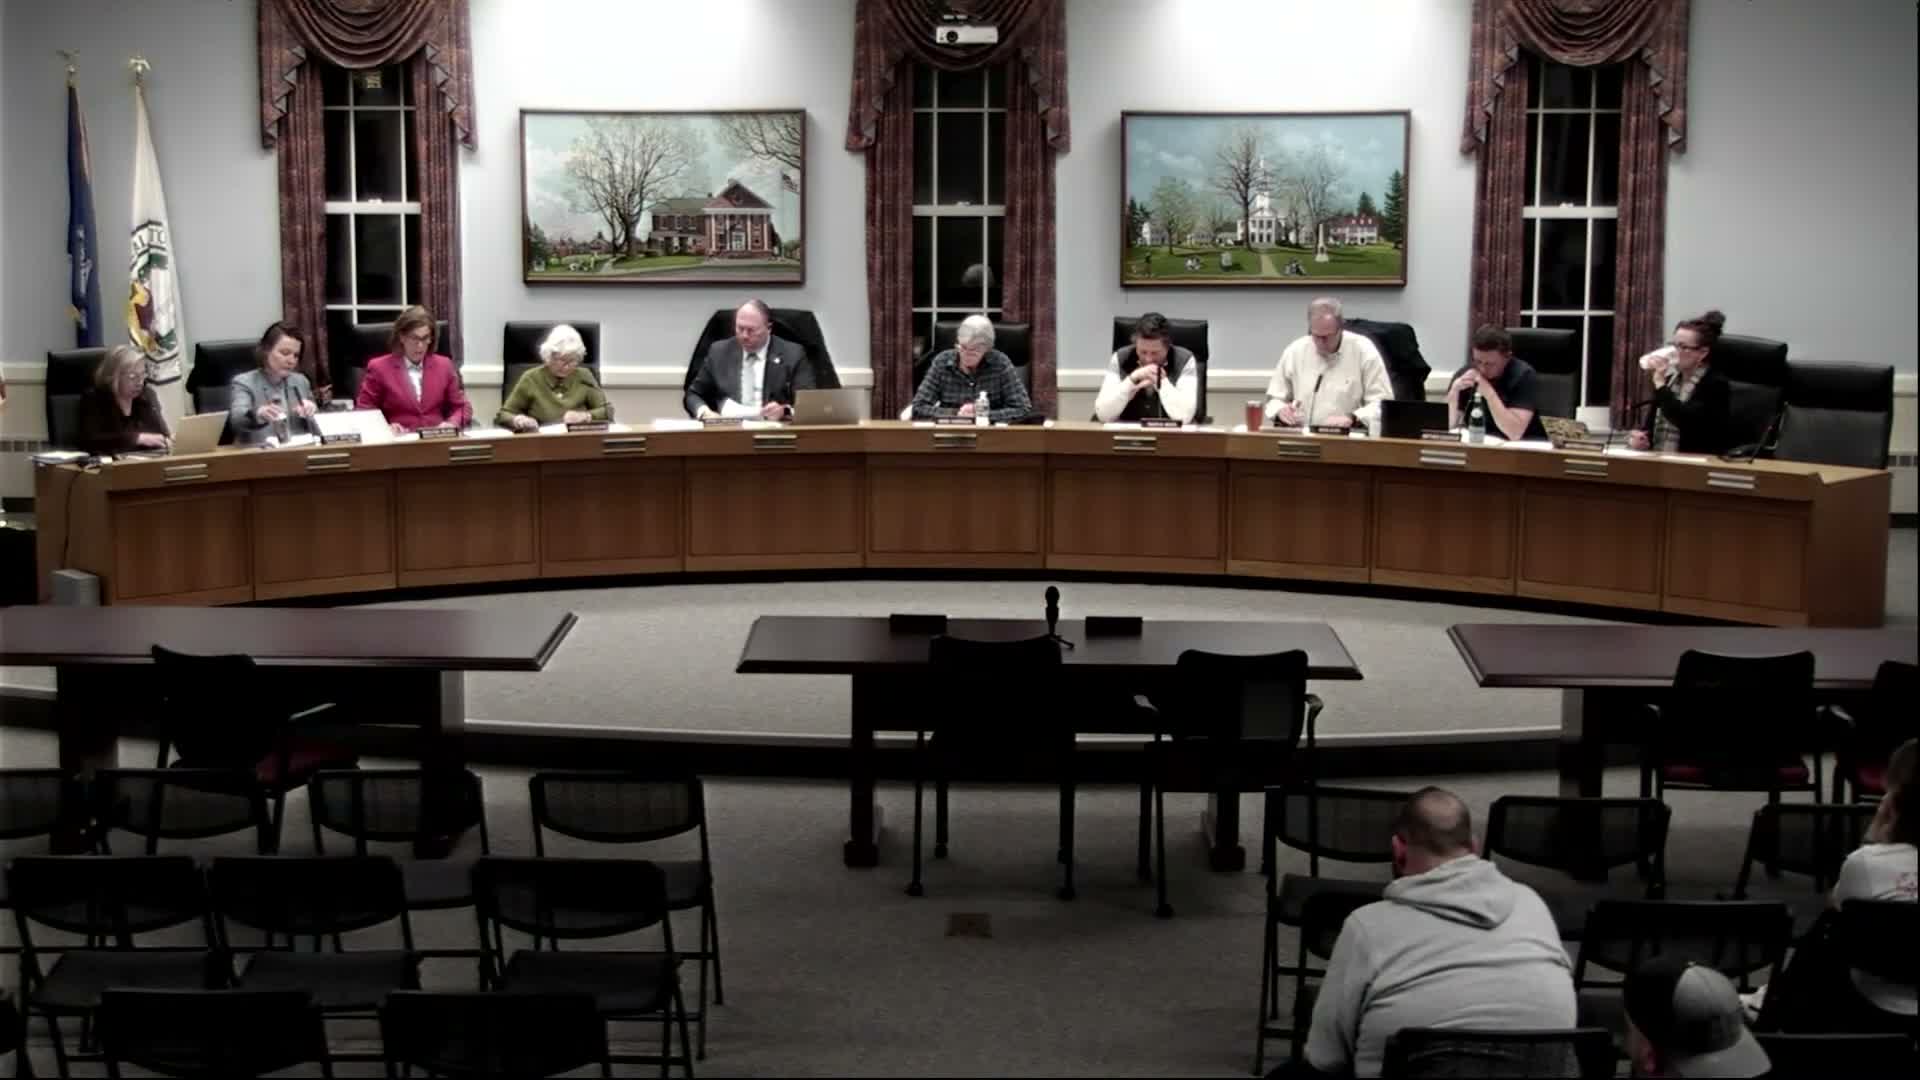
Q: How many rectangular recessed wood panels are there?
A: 11